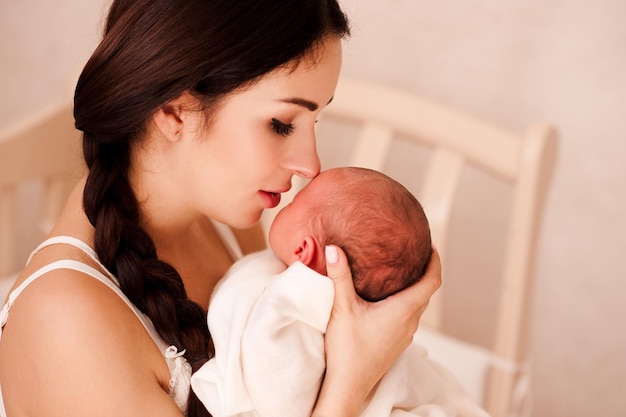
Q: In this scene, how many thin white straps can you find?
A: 2